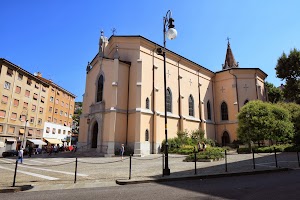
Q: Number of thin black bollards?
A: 9